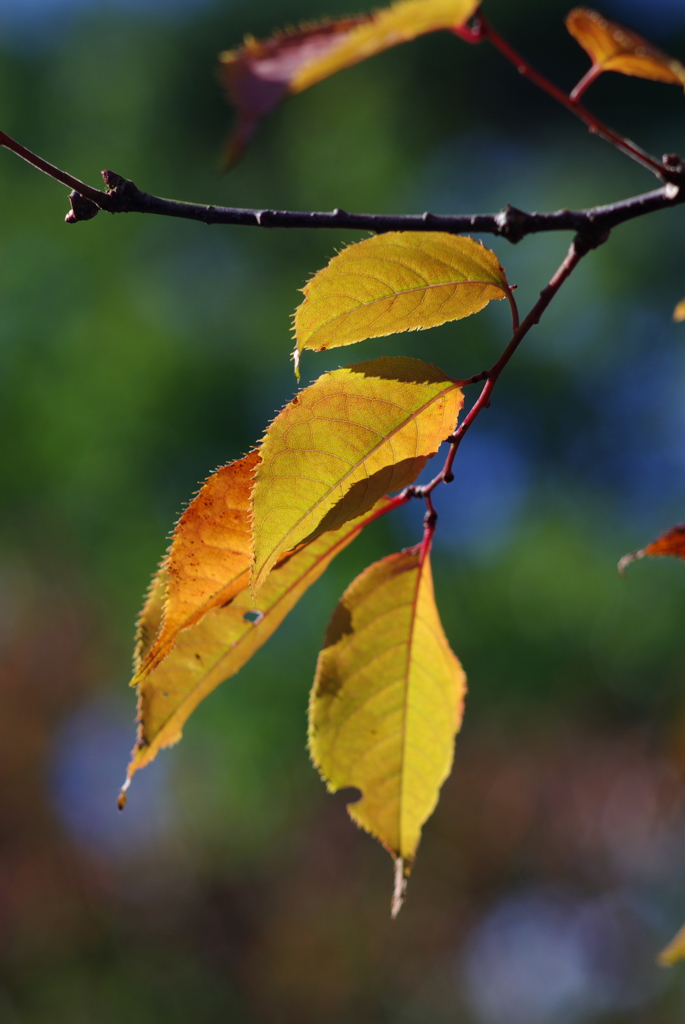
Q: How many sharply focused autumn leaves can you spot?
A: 5